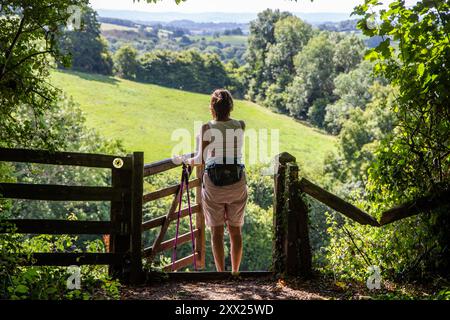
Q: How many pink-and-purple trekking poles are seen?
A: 2